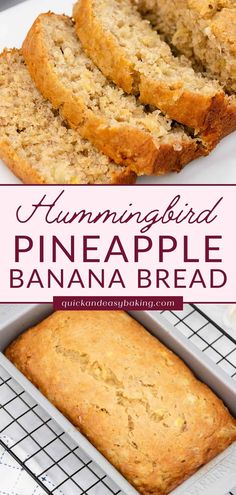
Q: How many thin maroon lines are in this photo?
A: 2